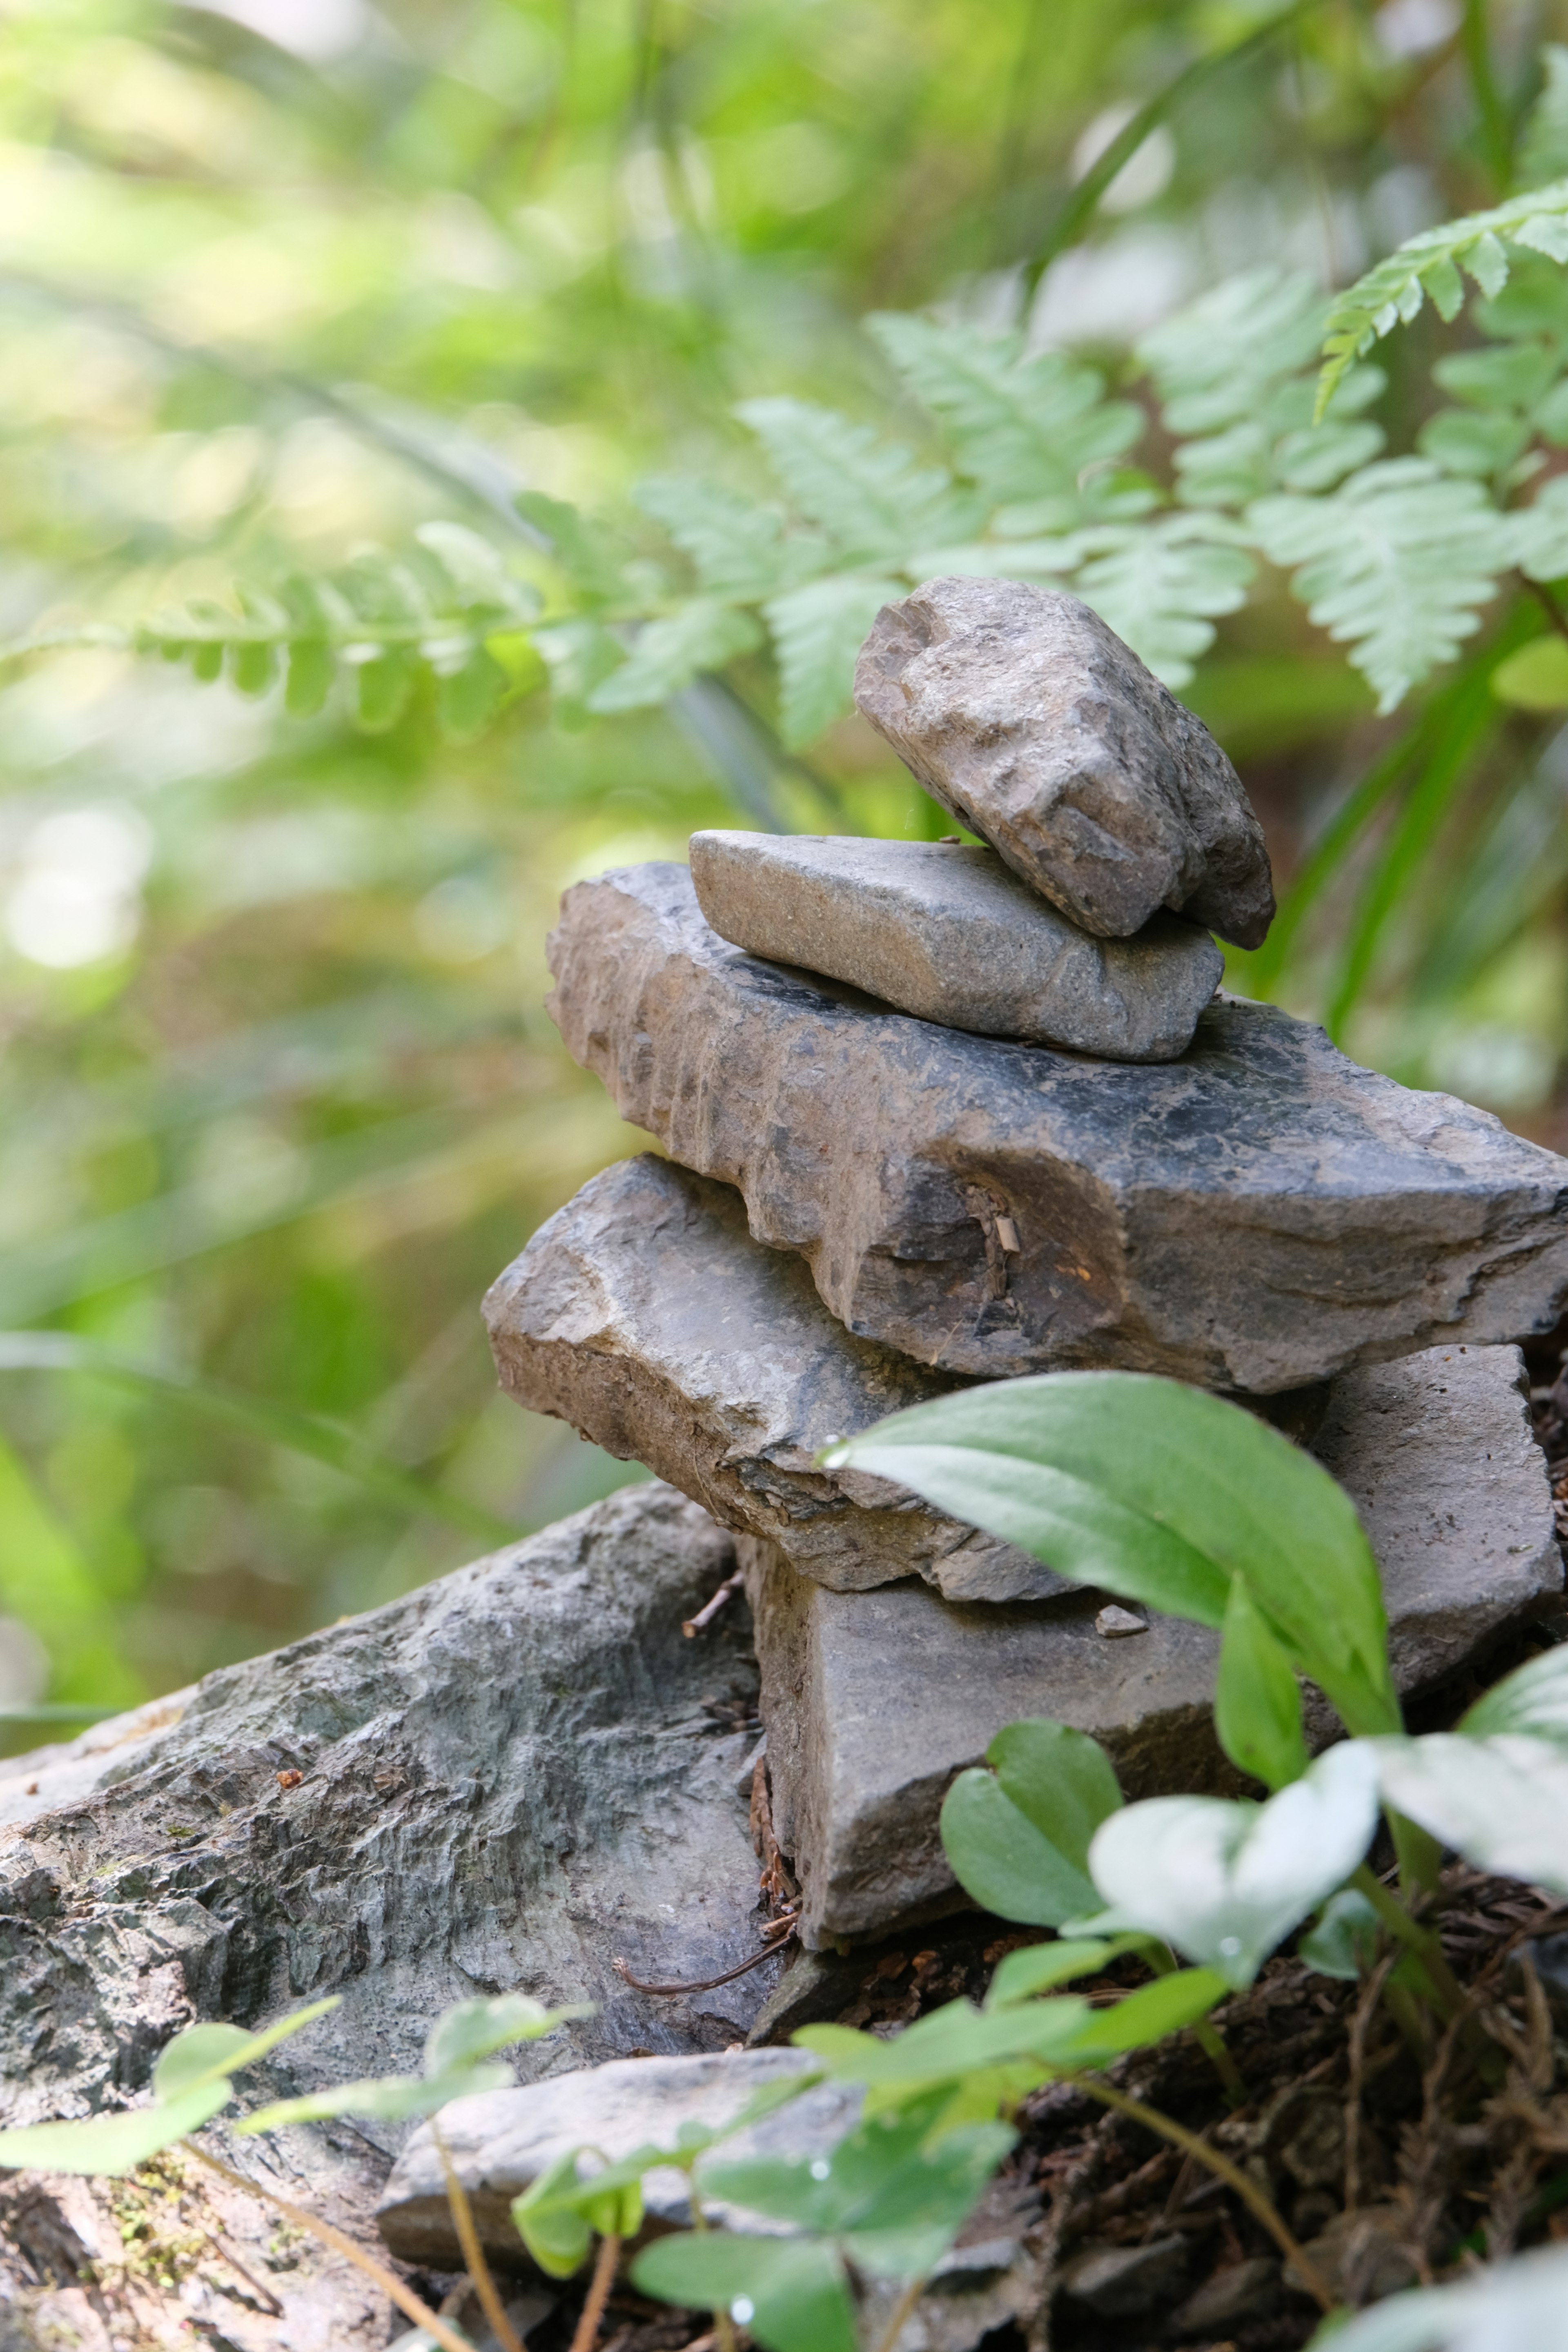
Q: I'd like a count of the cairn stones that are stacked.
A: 5